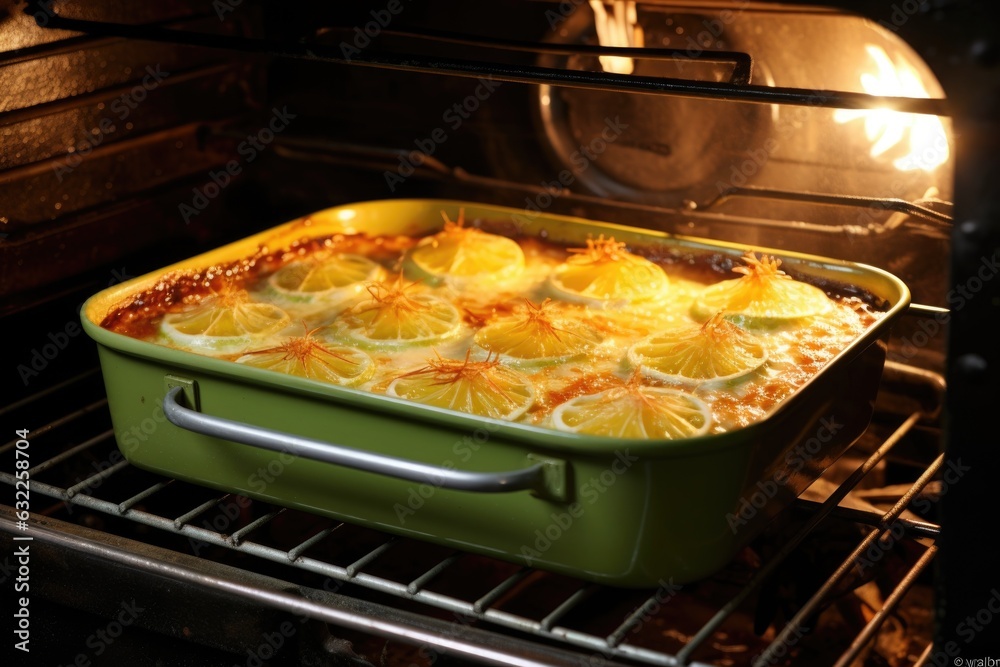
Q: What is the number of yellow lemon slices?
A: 11